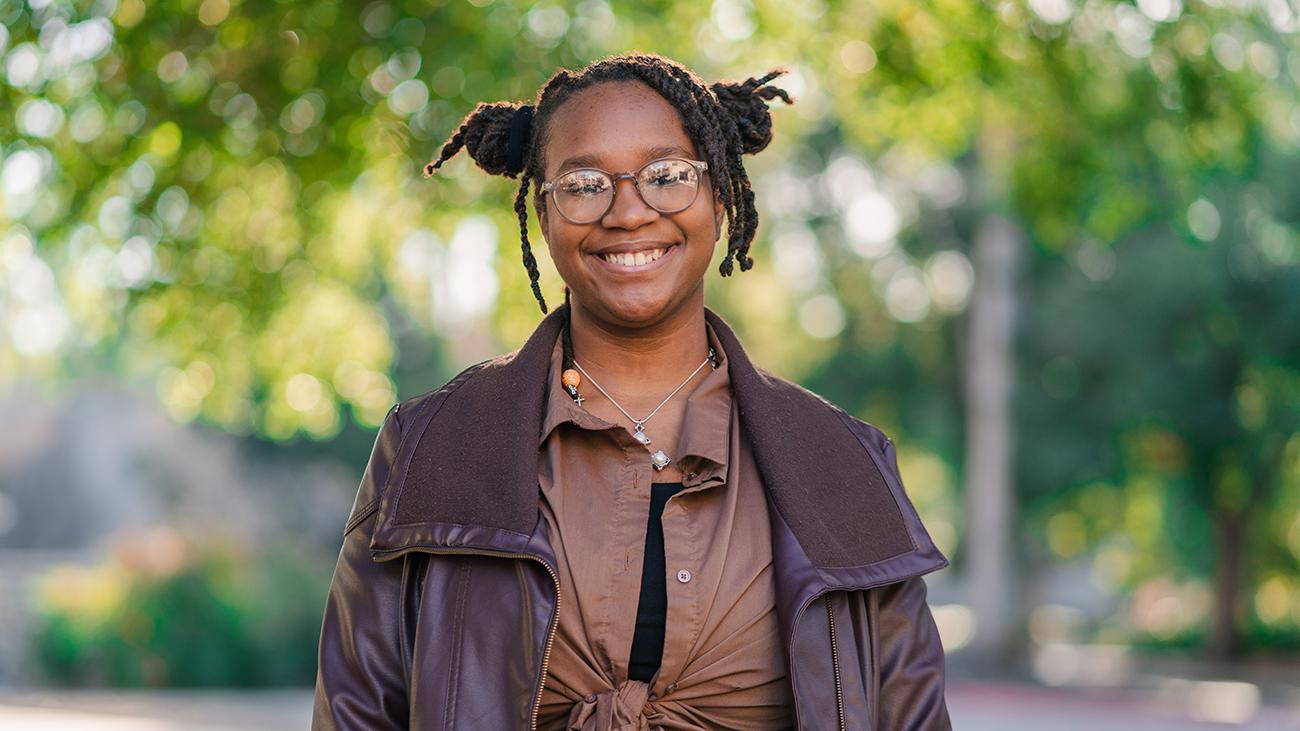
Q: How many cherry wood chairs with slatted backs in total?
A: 0